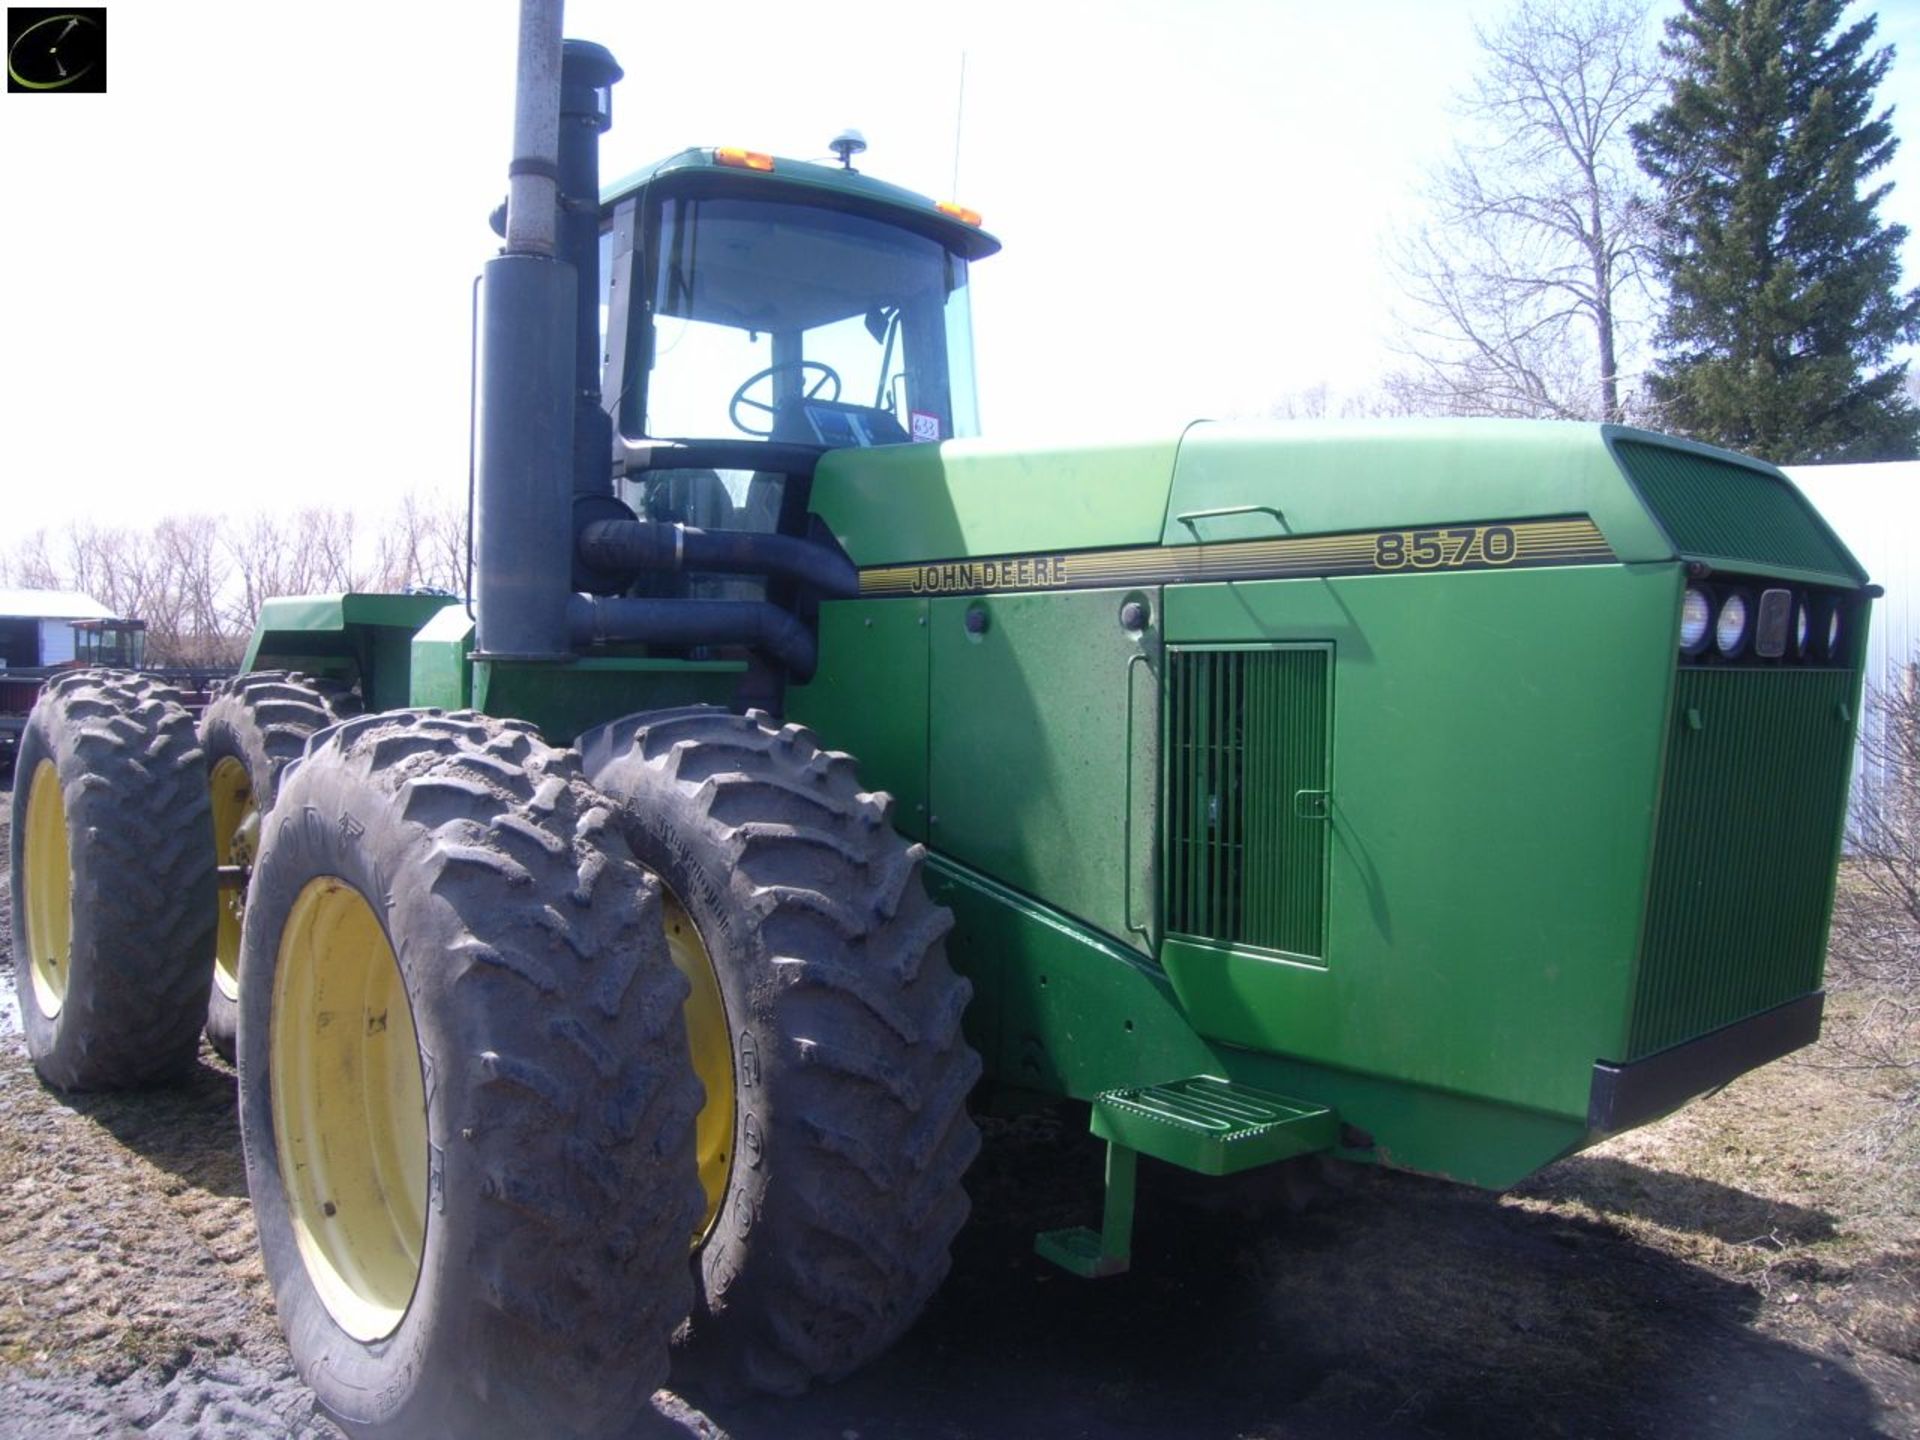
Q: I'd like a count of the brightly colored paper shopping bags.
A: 0